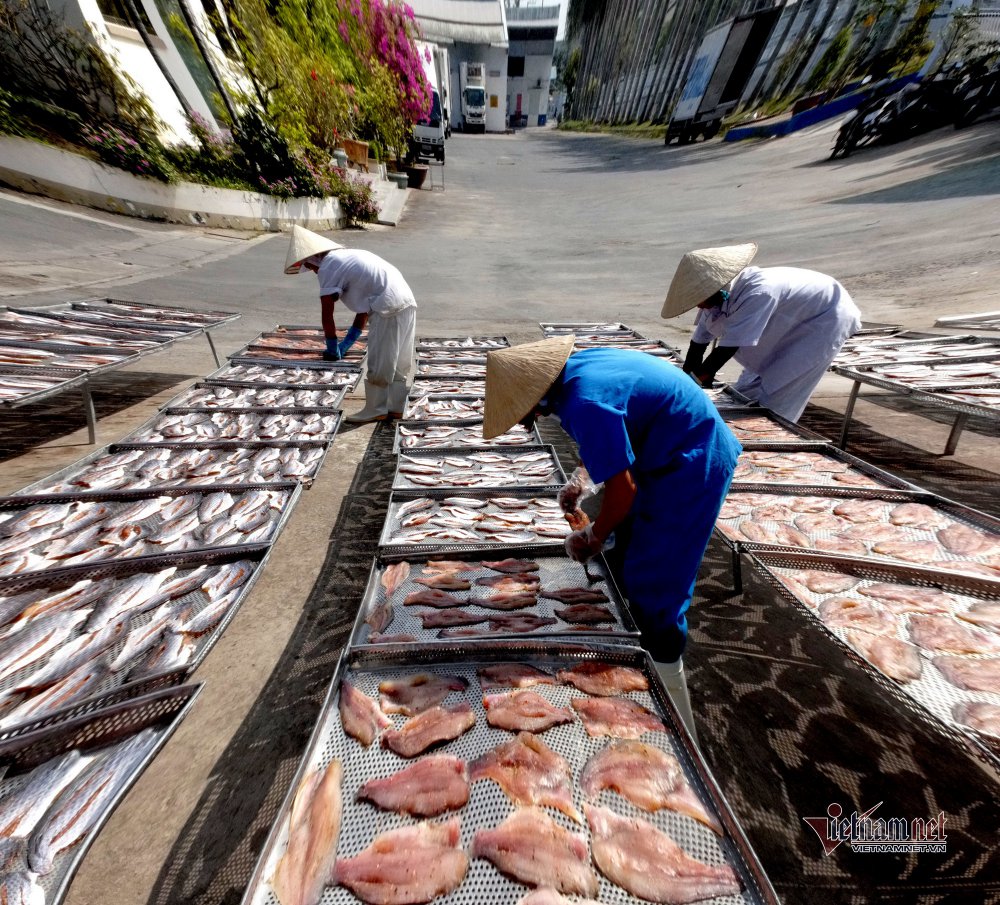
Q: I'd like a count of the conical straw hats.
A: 3